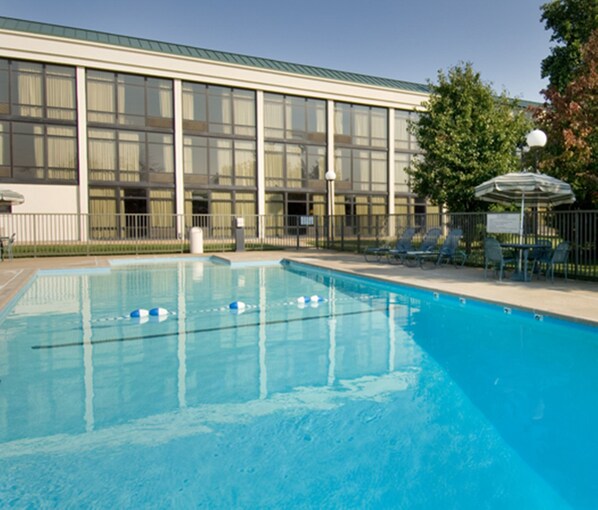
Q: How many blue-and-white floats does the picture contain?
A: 5